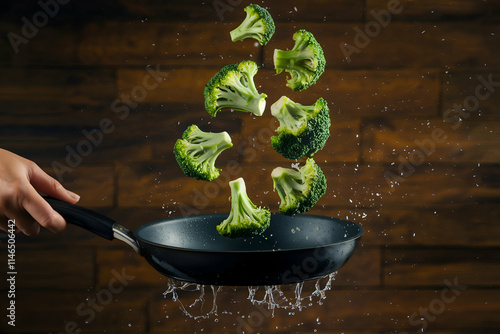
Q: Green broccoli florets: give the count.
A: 7